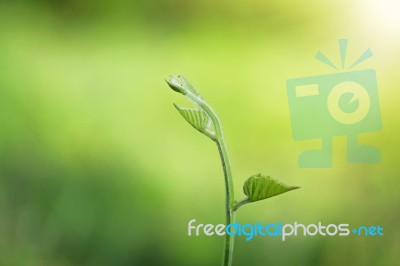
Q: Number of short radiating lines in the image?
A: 3